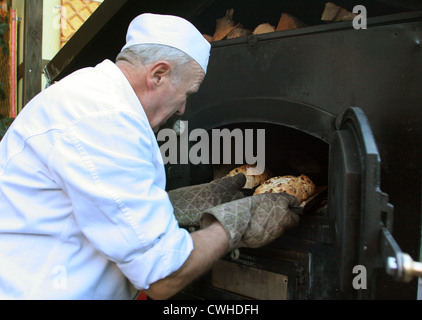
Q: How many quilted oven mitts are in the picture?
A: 2